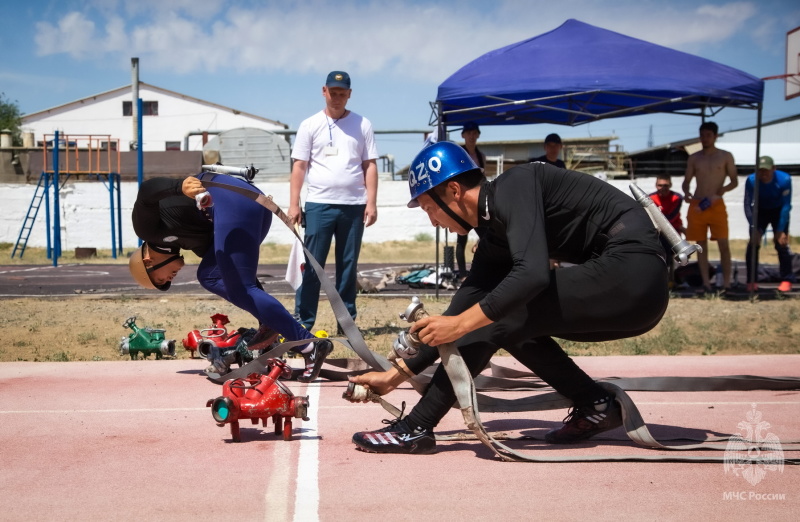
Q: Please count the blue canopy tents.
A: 1